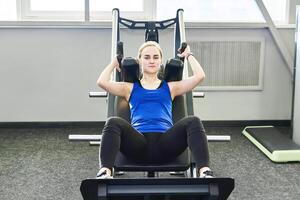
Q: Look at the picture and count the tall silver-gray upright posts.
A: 2